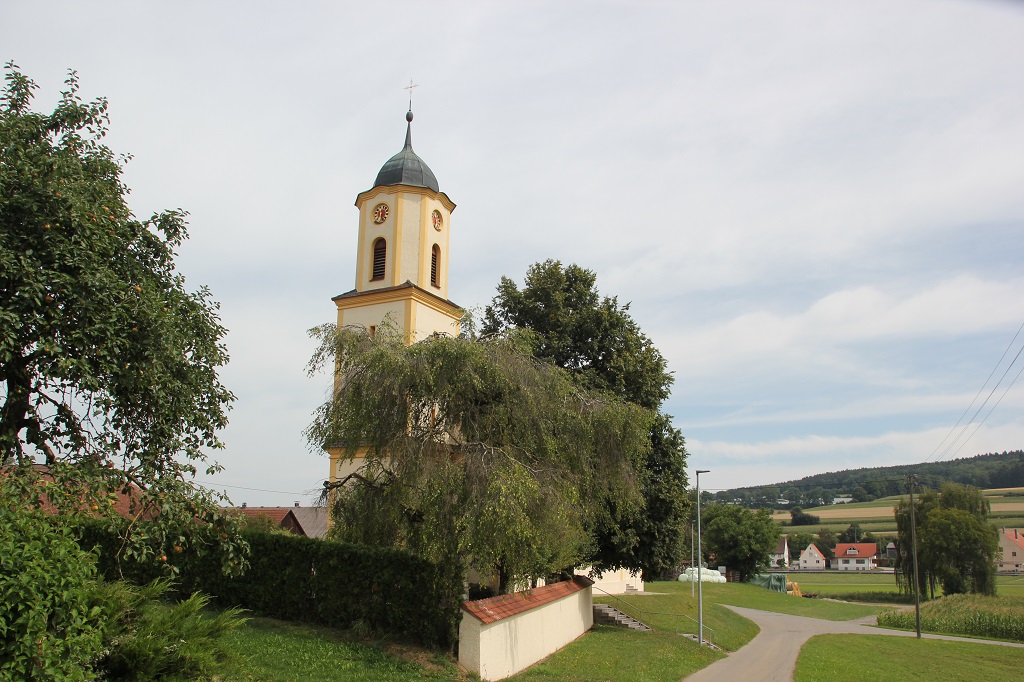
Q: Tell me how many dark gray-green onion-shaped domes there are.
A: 1